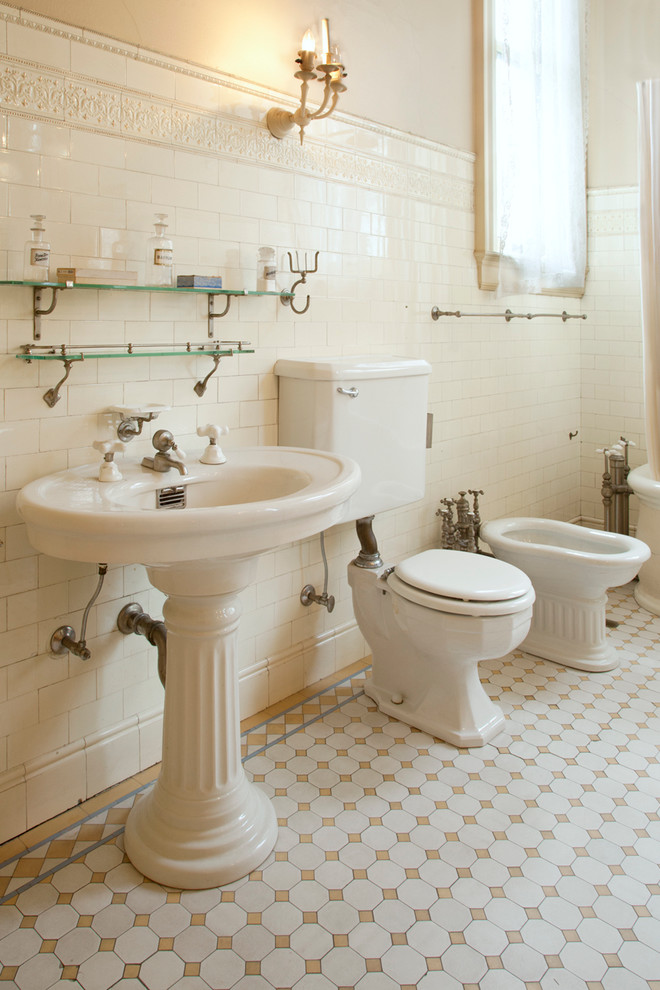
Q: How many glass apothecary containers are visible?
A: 3